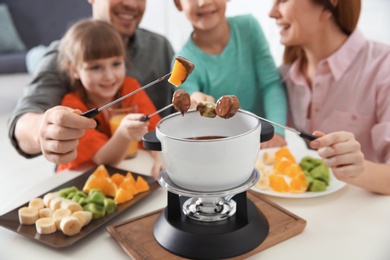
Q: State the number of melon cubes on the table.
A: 0